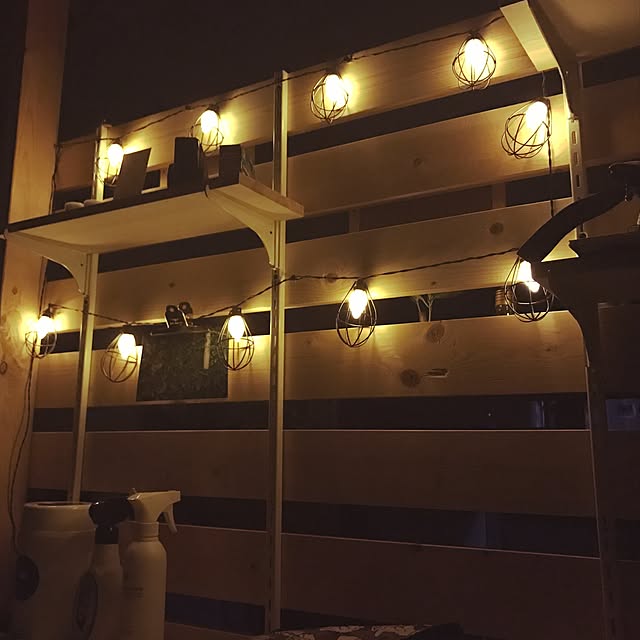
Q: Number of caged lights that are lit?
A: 10